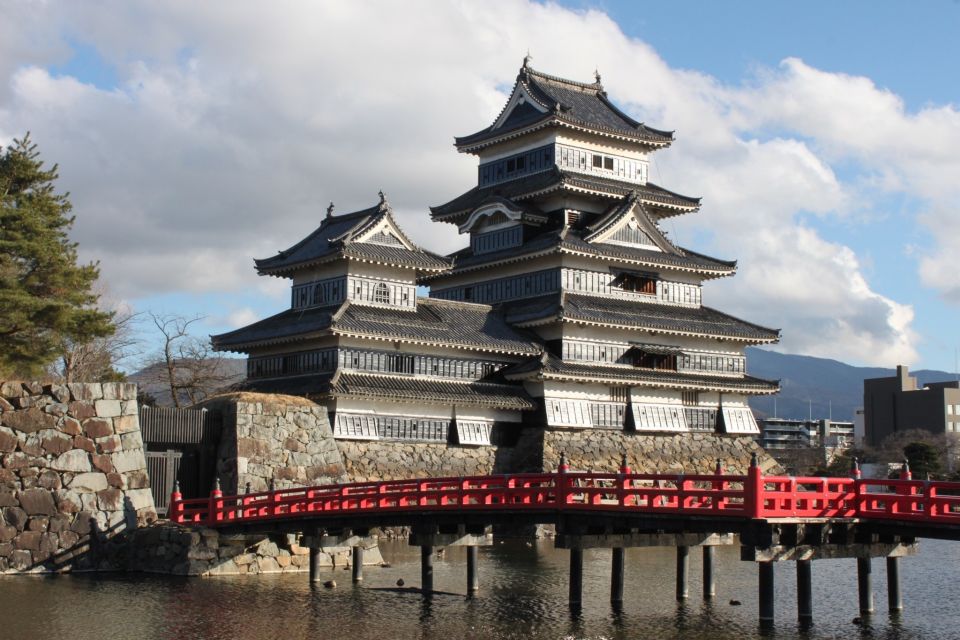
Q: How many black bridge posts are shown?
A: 12